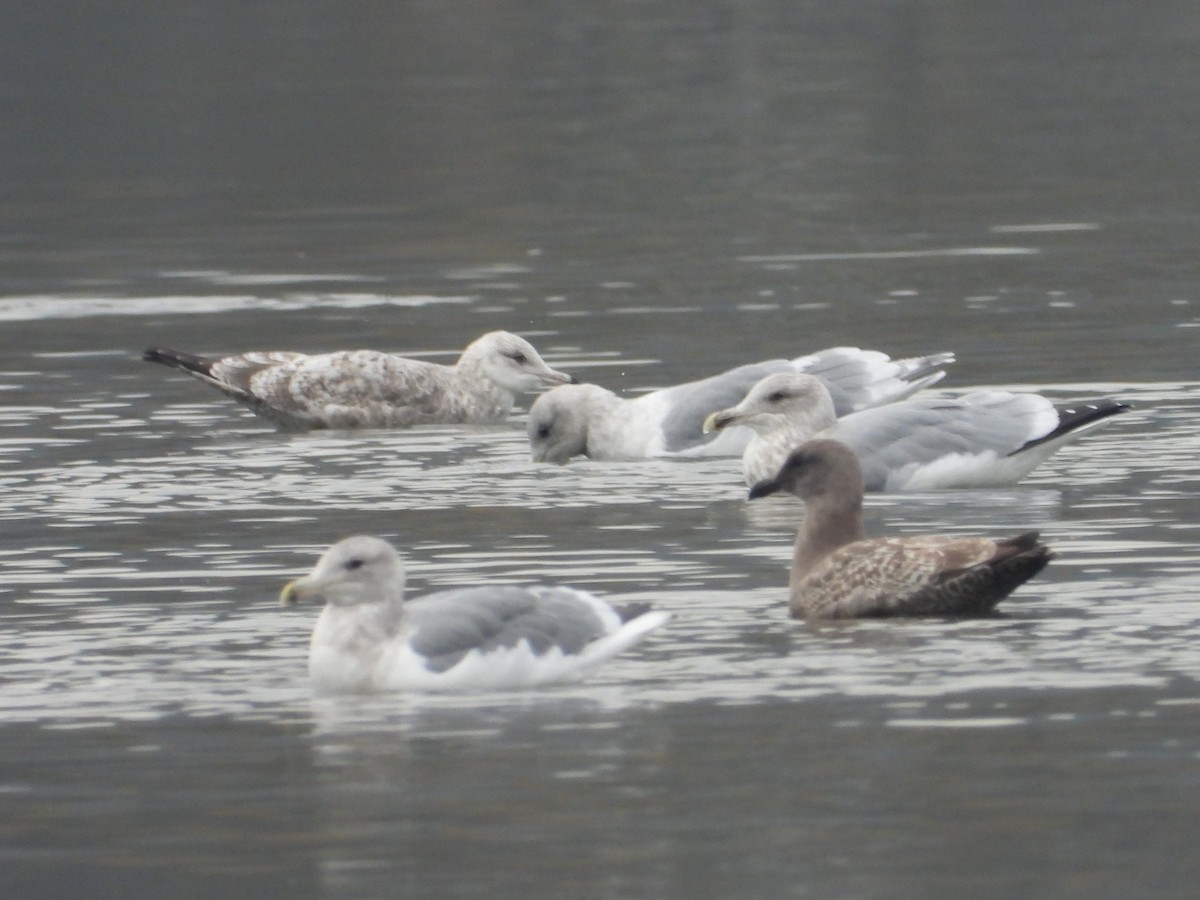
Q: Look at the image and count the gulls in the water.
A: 5